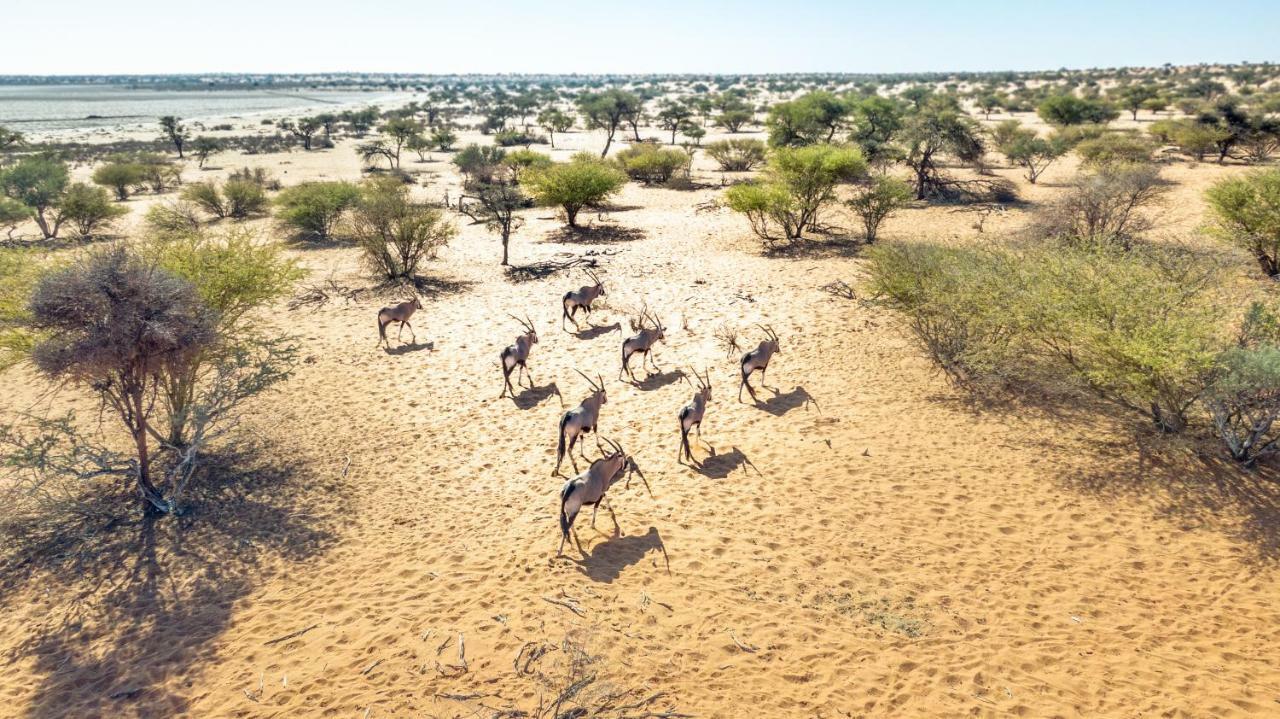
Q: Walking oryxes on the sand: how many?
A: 8